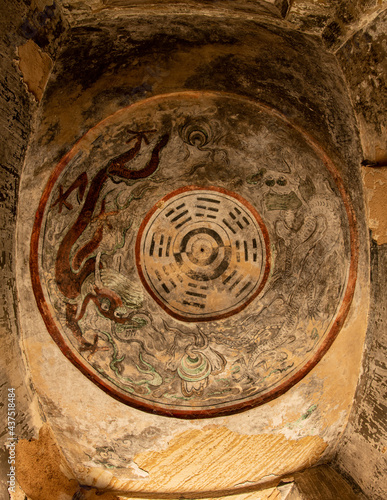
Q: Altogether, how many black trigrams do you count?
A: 8